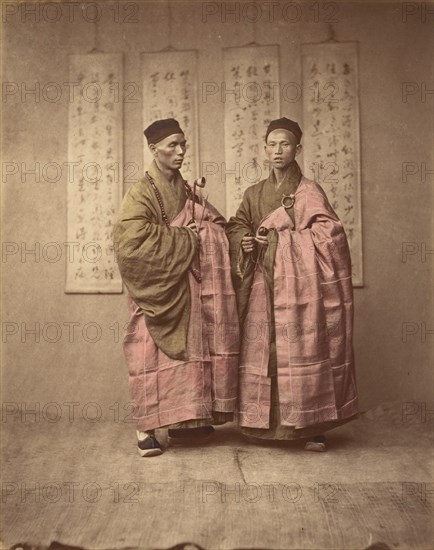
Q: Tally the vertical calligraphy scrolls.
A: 4